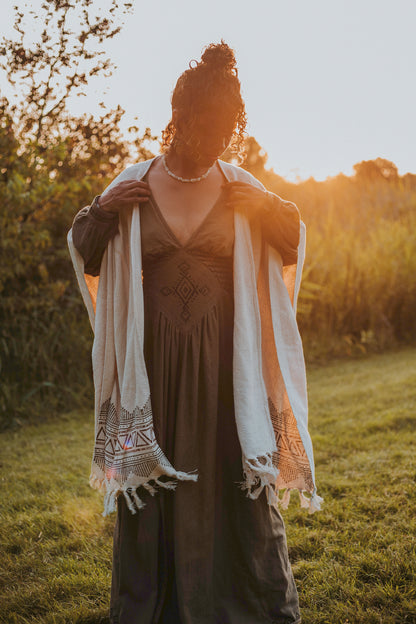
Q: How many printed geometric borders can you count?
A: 2